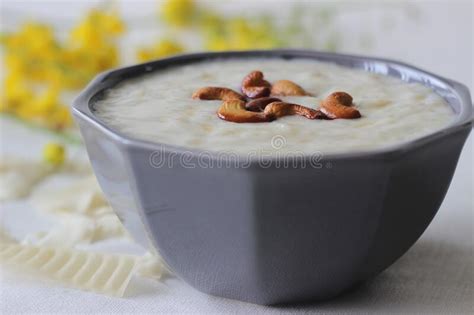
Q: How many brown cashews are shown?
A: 7